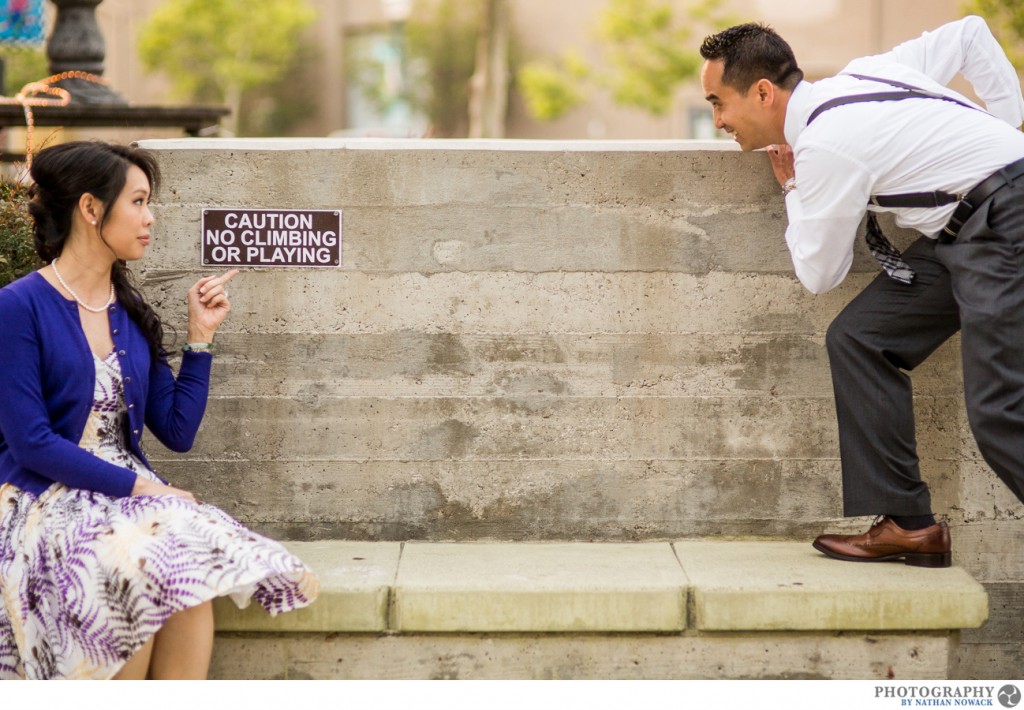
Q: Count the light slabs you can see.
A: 3